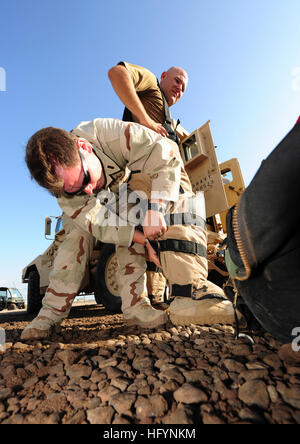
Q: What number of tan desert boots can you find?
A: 3